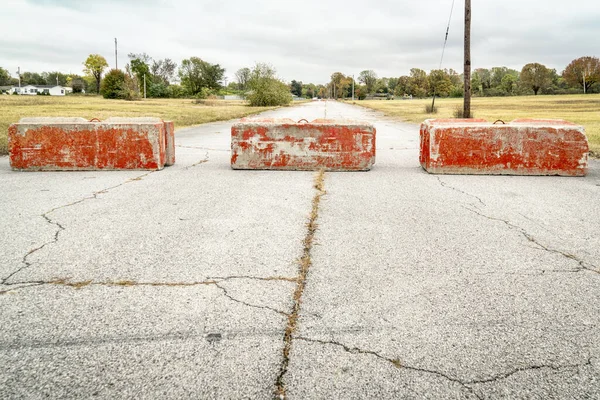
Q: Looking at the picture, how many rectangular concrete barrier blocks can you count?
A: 3